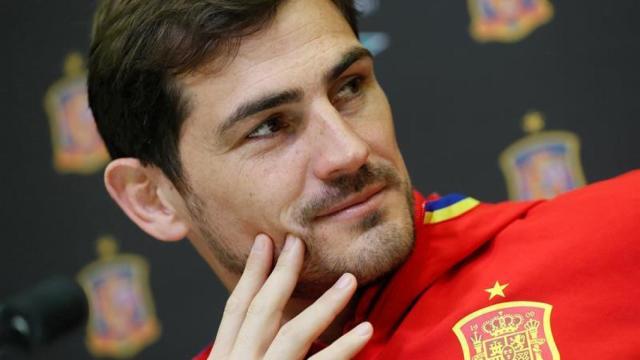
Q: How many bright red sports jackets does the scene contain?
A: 1